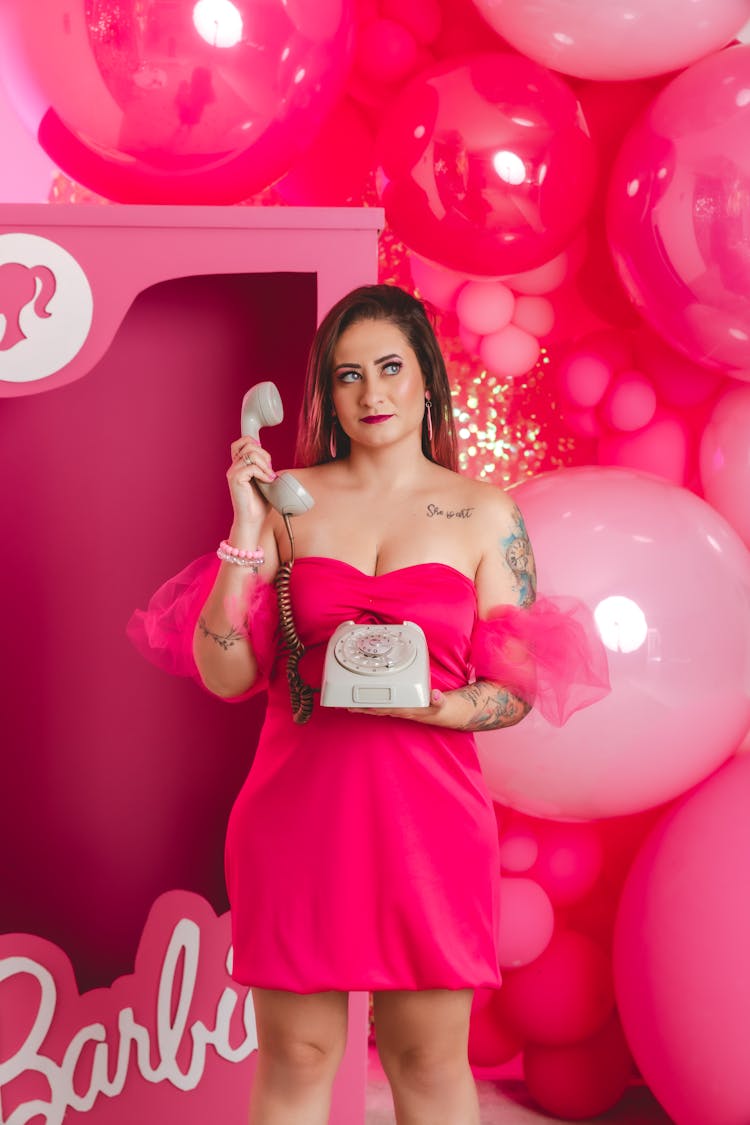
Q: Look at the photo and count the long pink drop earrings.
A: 2